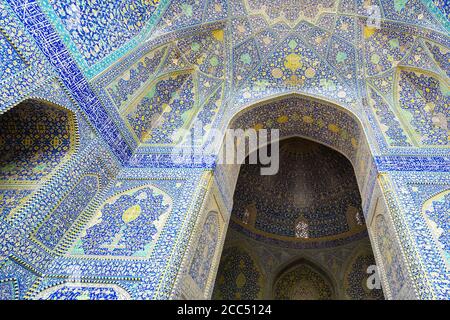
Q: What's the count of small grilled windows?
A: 3